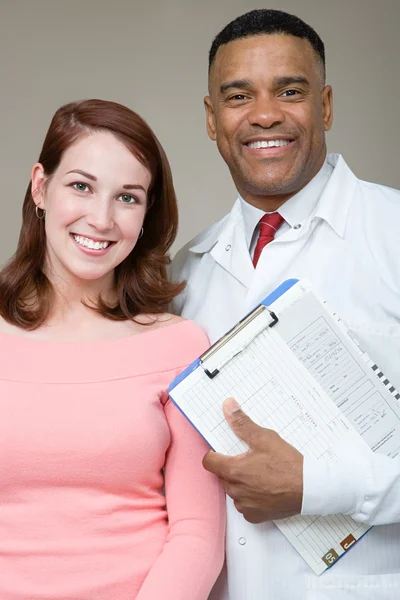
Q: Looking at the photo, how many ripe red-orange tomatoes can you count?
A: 0